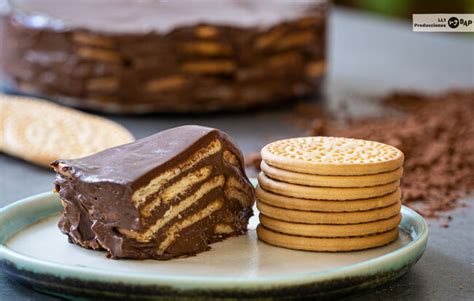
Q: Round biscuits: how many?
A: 8